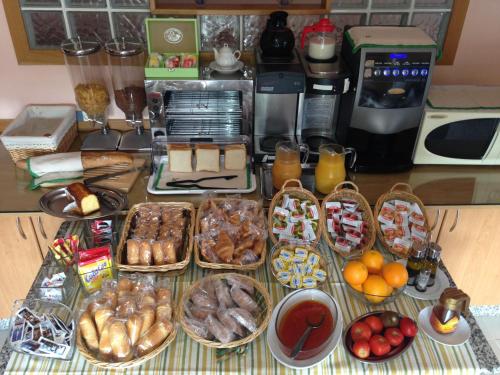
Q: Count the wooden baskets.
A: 8